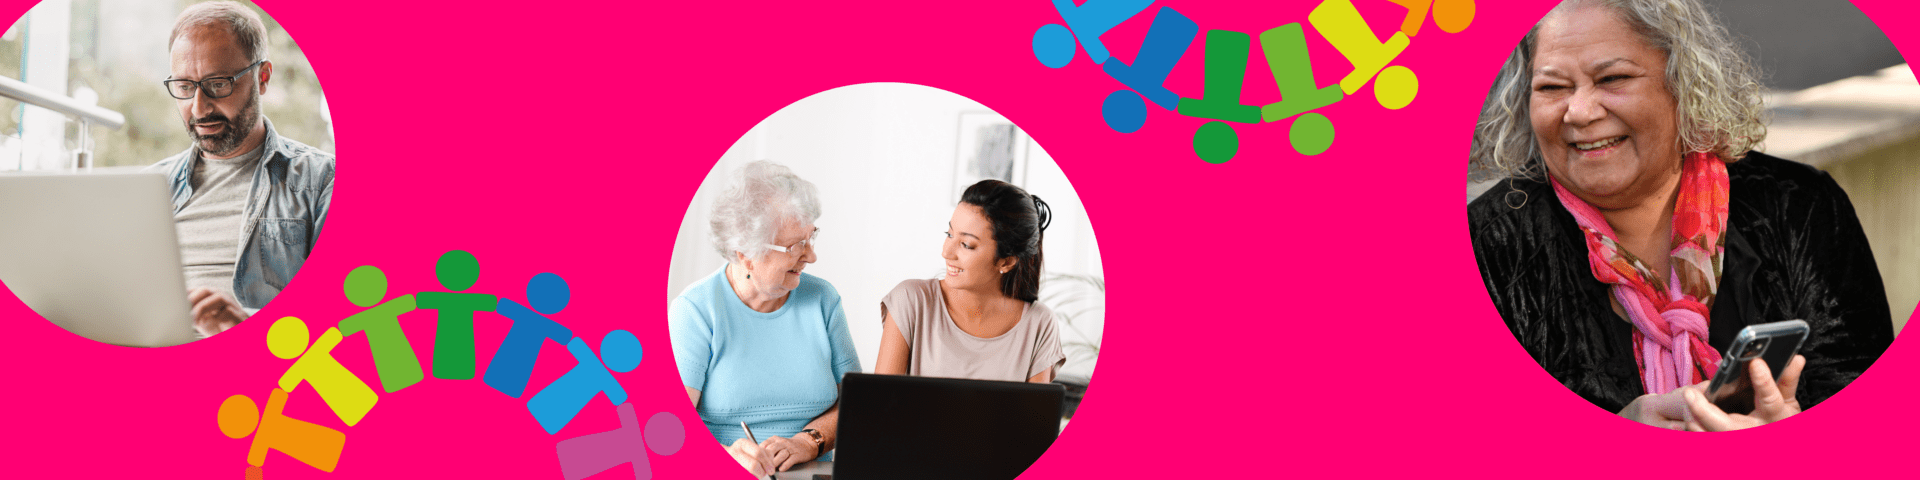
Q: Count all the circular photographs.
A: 3